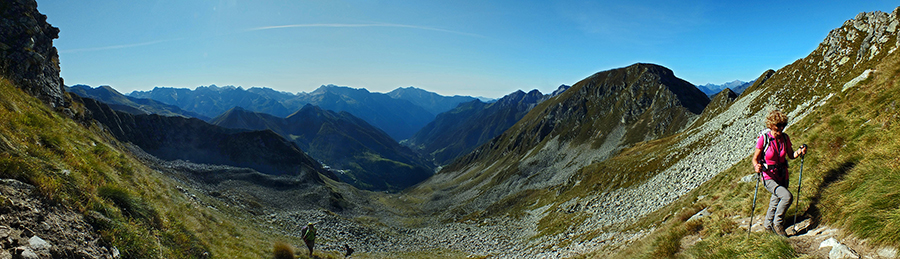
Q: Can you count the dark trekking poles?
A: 2